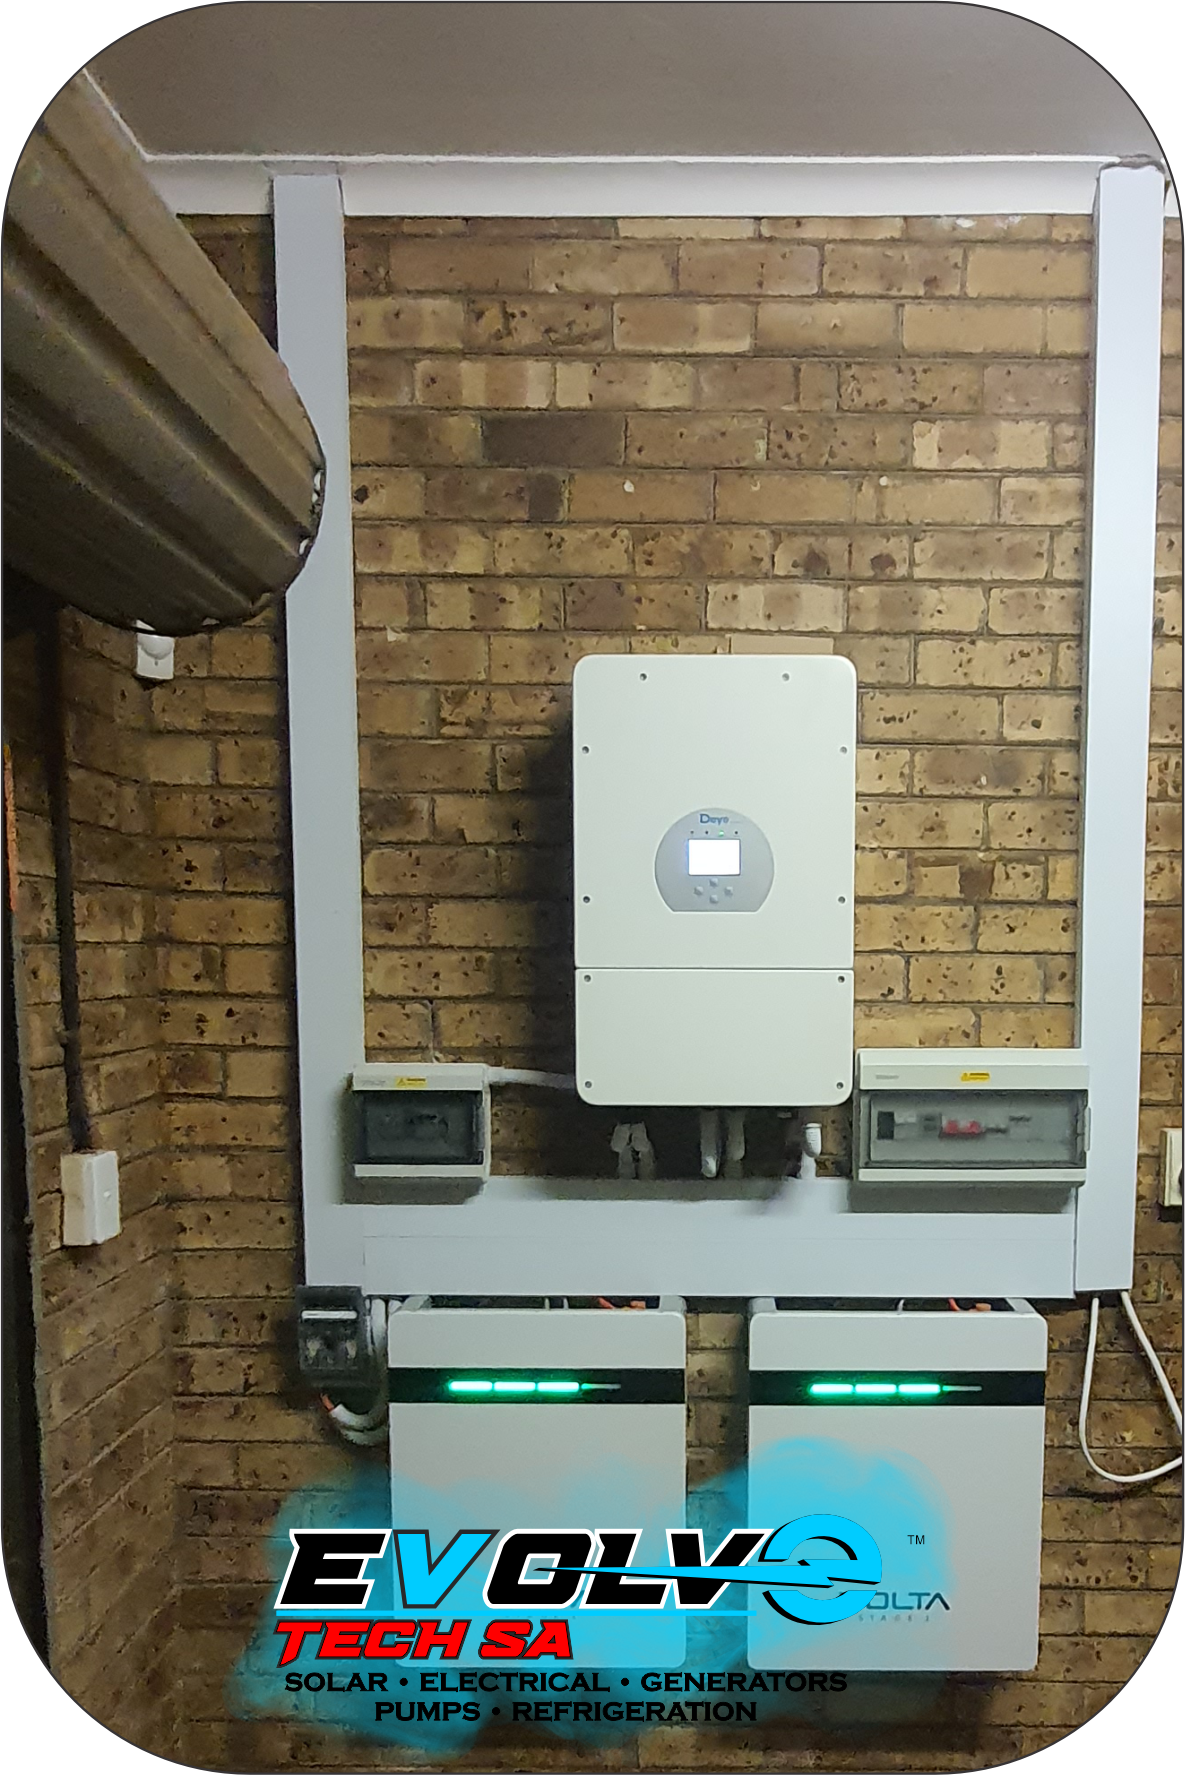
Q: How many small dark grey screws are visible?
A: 10